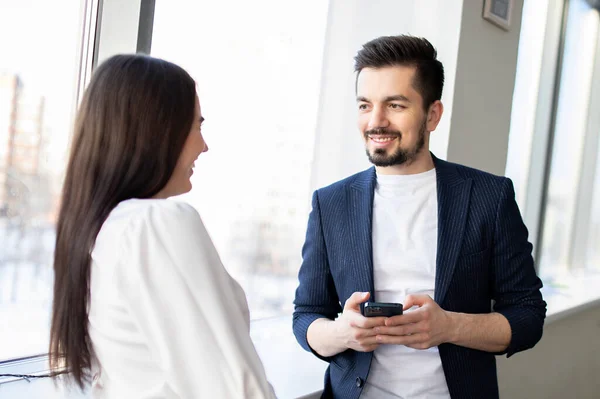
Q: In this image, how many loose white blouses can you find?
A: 1